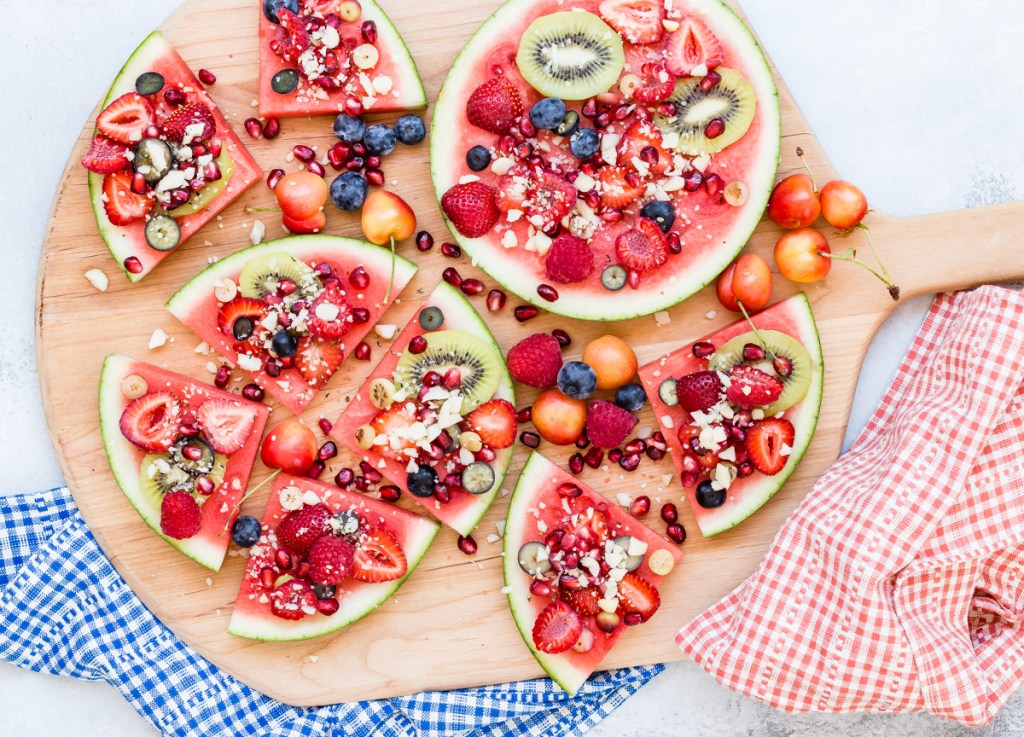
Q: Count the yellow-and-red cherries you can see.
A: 9